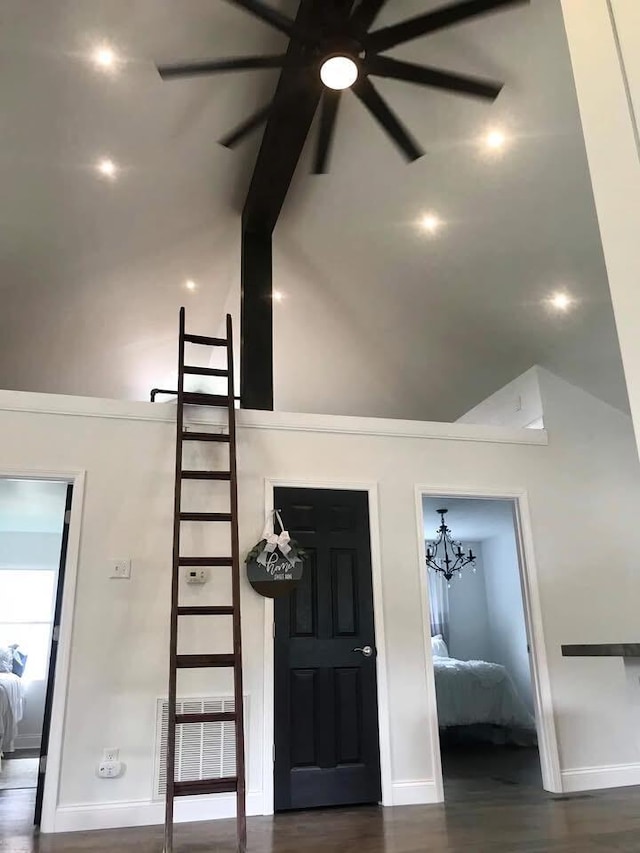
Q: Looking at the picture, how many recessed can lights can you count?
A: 7